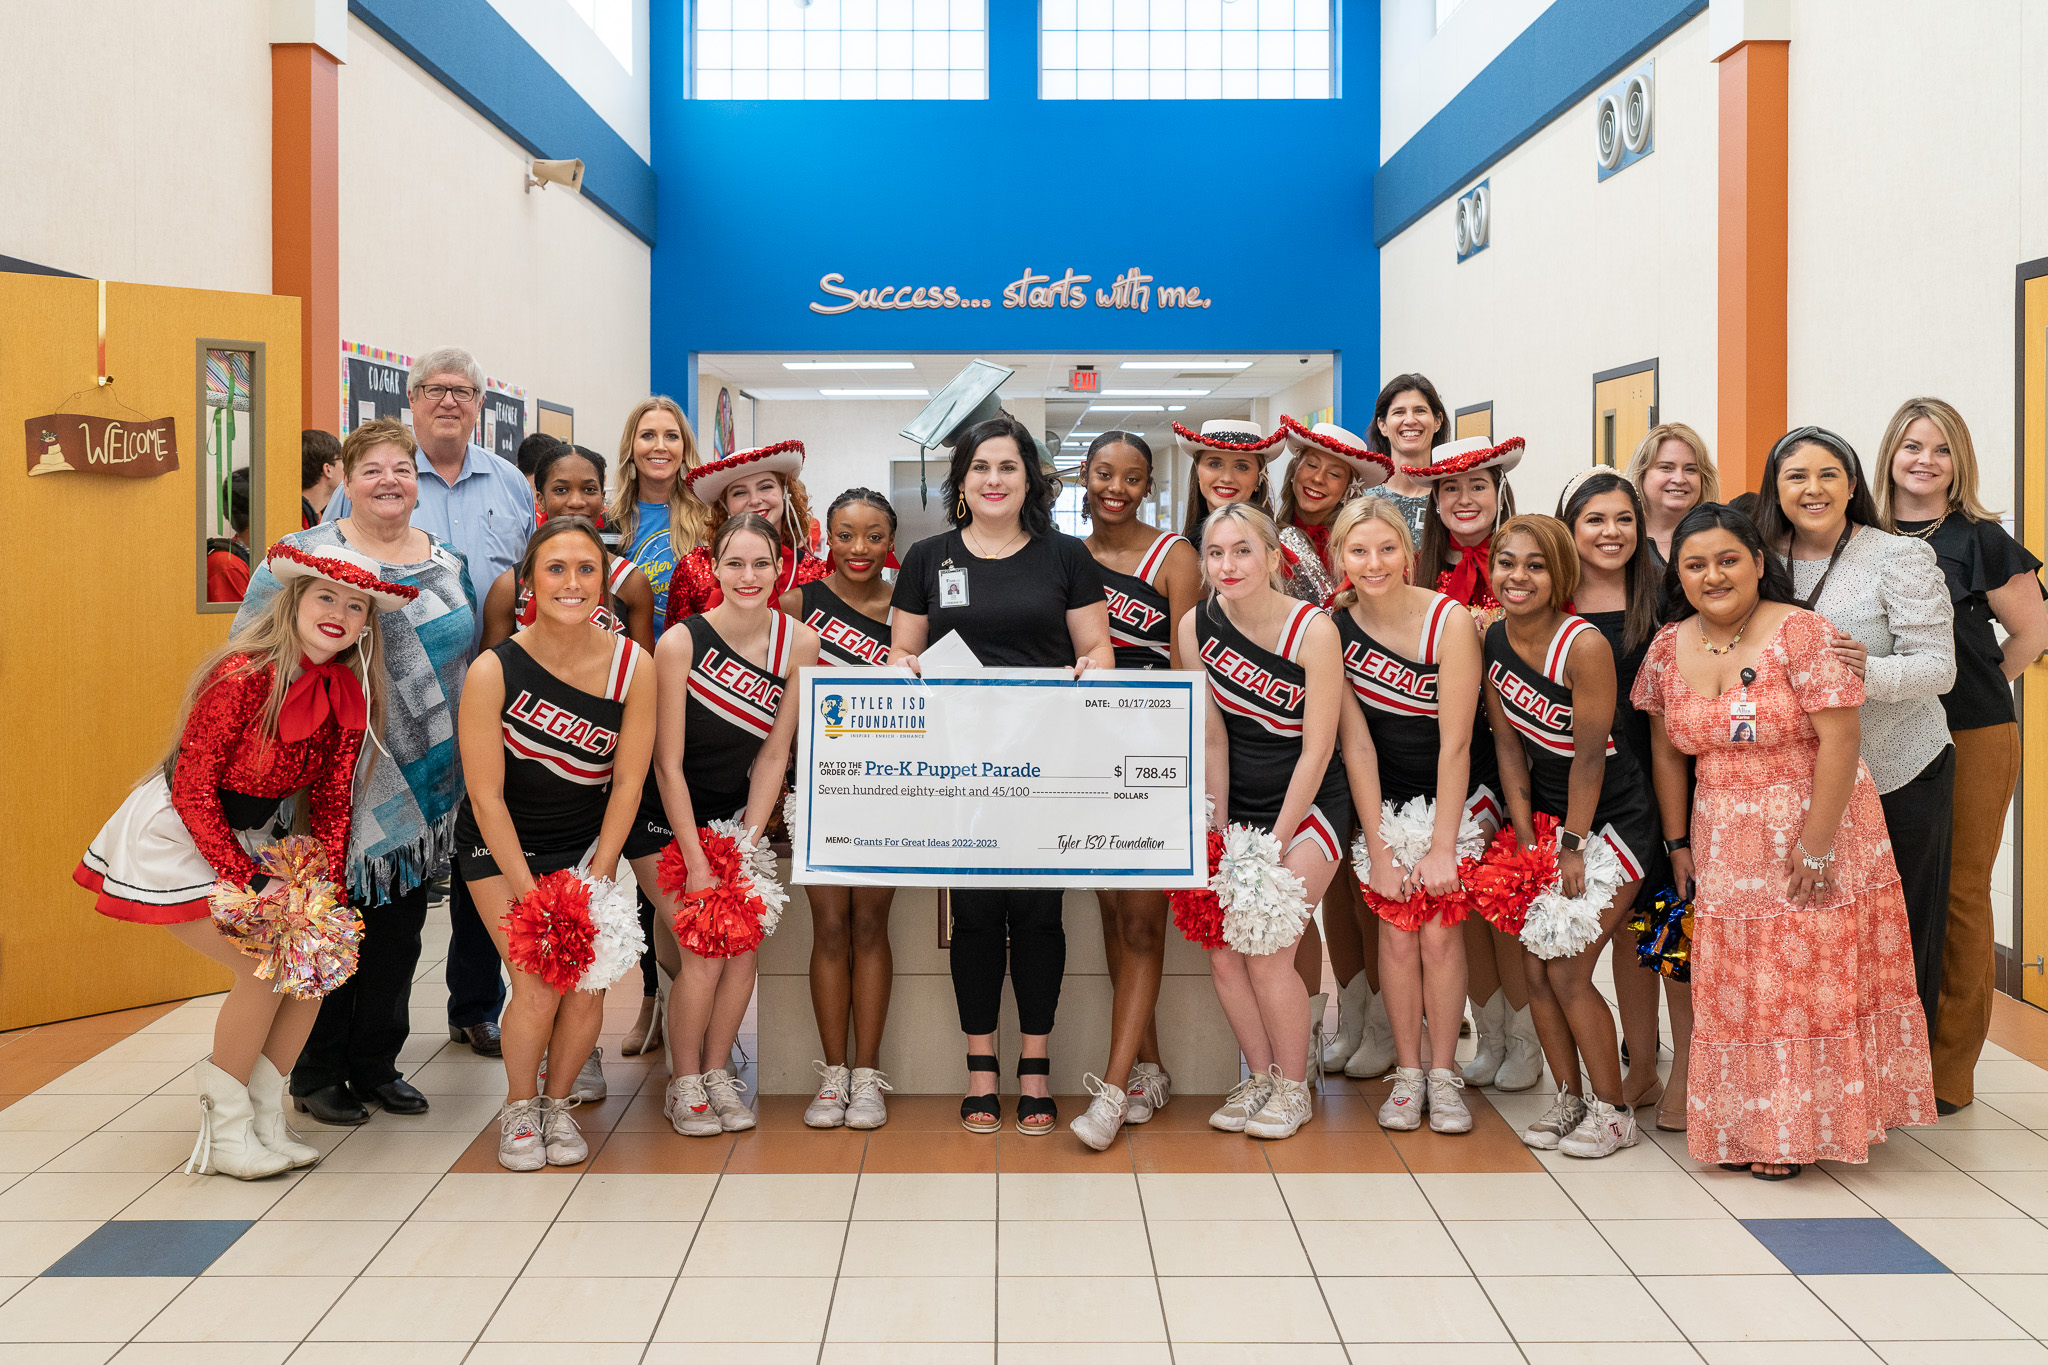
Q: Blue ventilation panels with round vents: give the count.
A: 2